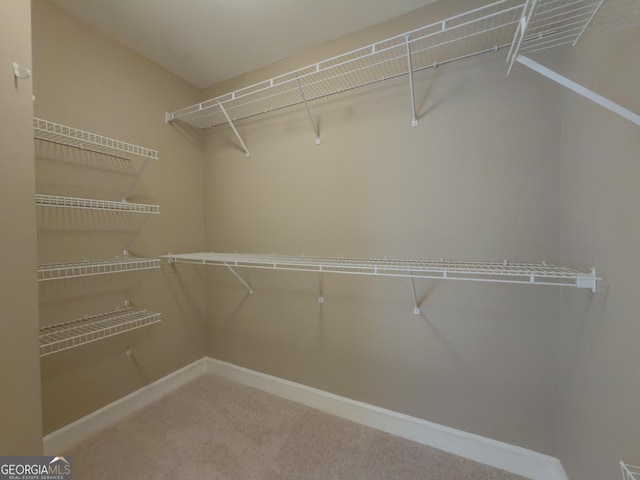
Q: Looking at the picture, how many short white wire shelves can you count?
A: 4